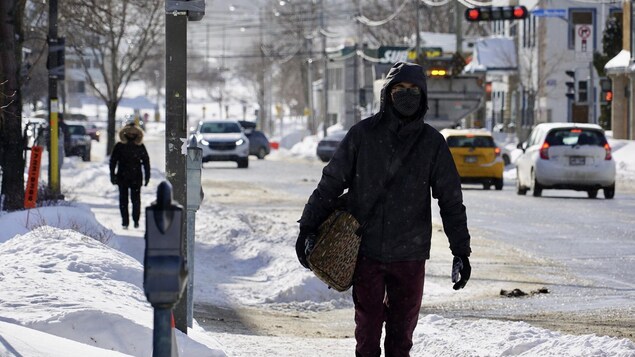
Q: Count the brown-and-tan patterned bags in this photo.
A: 1